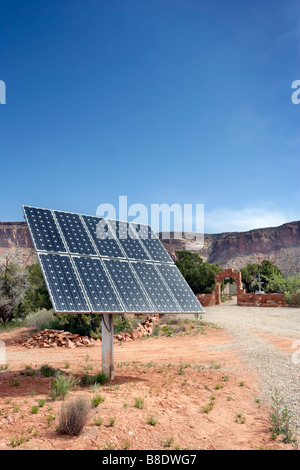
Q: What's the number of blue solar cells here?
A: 10